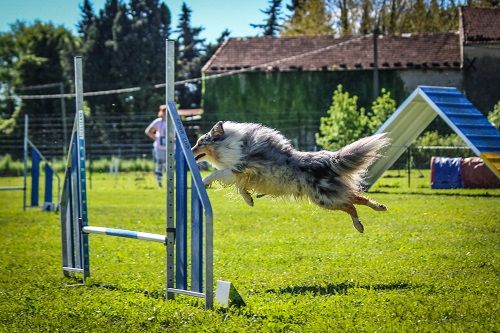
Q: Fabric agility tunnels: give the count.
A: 1